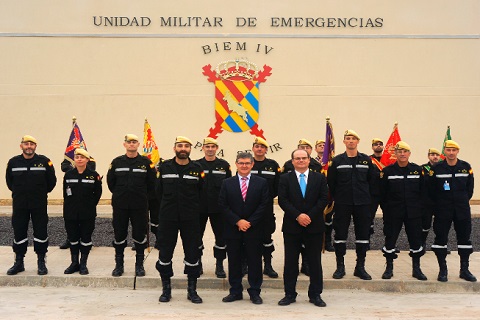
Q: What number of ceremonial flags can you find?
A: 5